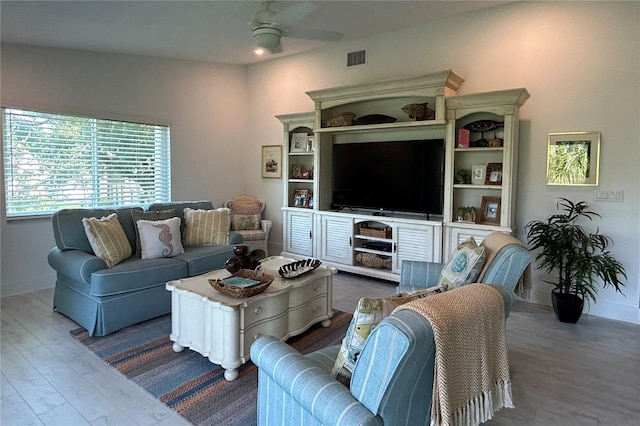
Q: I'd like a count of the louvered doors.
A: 4